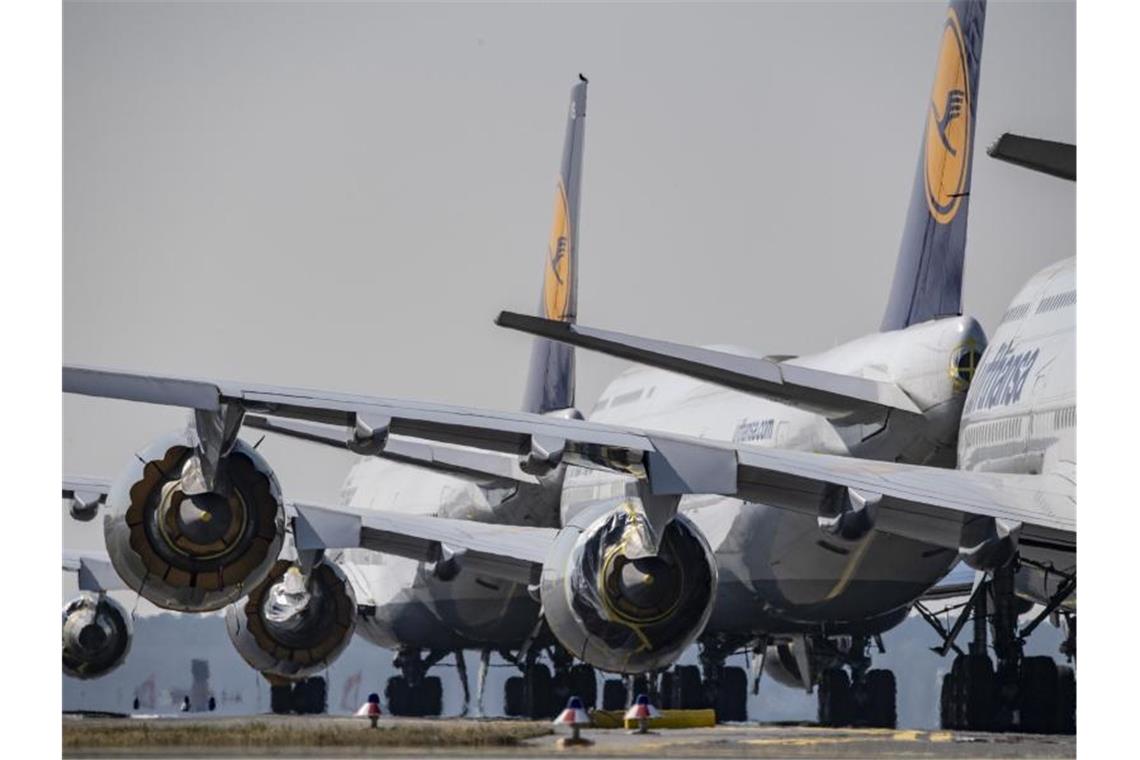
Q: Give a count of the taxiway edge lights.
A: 3